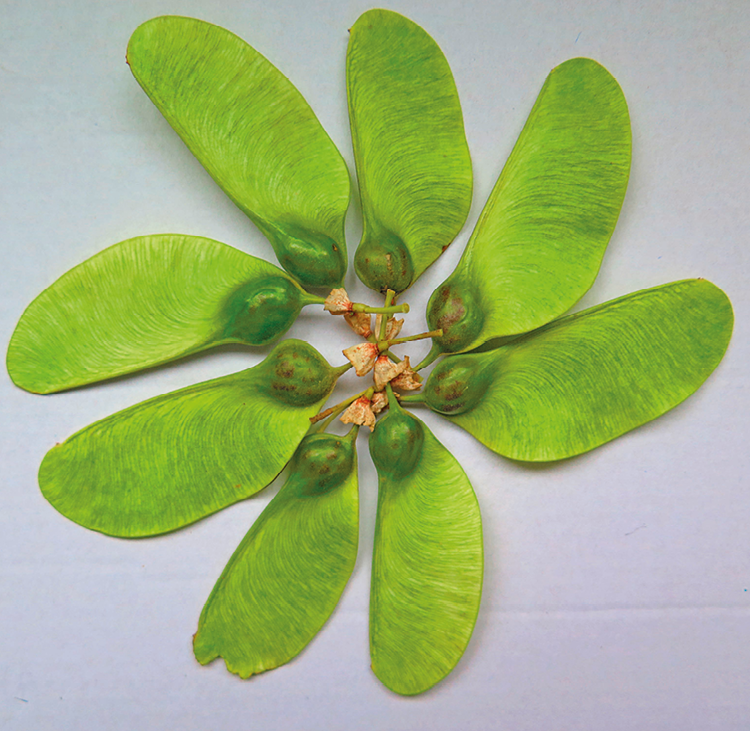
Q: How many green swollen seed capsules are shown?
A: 8